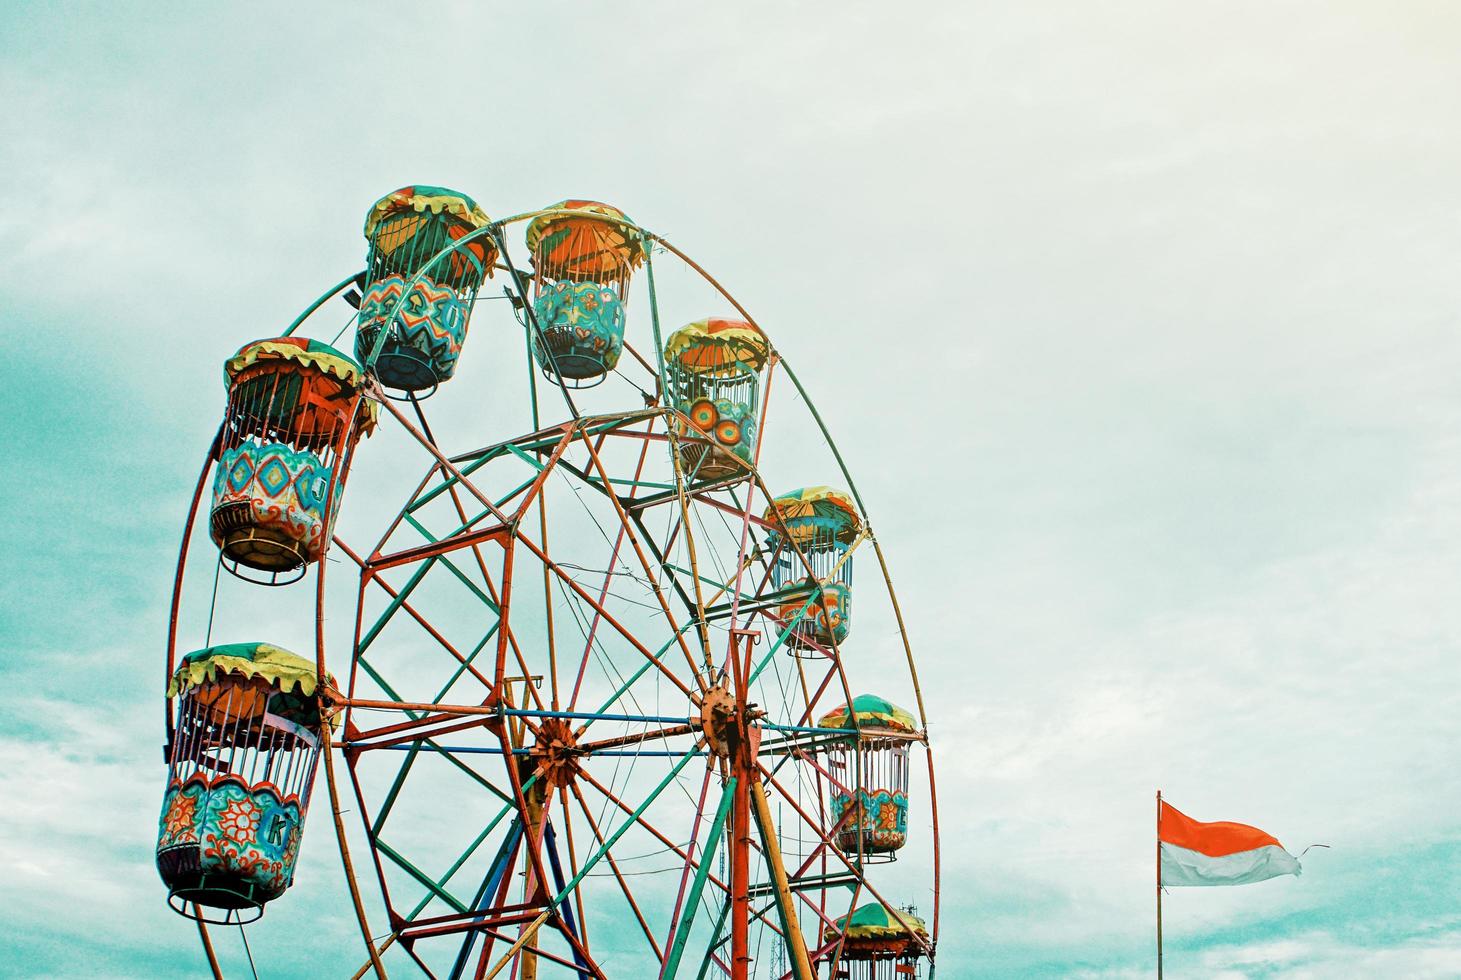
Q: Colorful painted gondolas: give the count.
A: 8